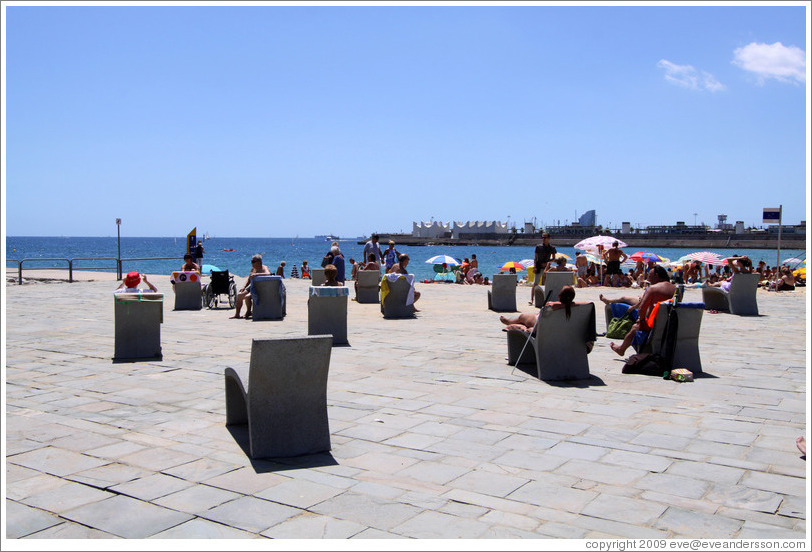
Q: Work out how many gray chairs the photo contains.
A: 14